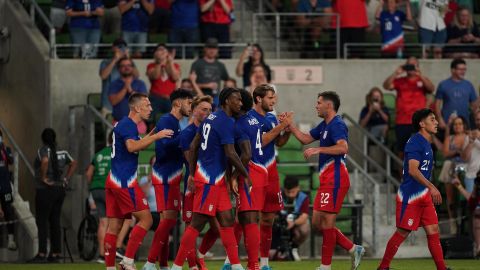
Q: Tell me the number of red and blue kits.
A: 8